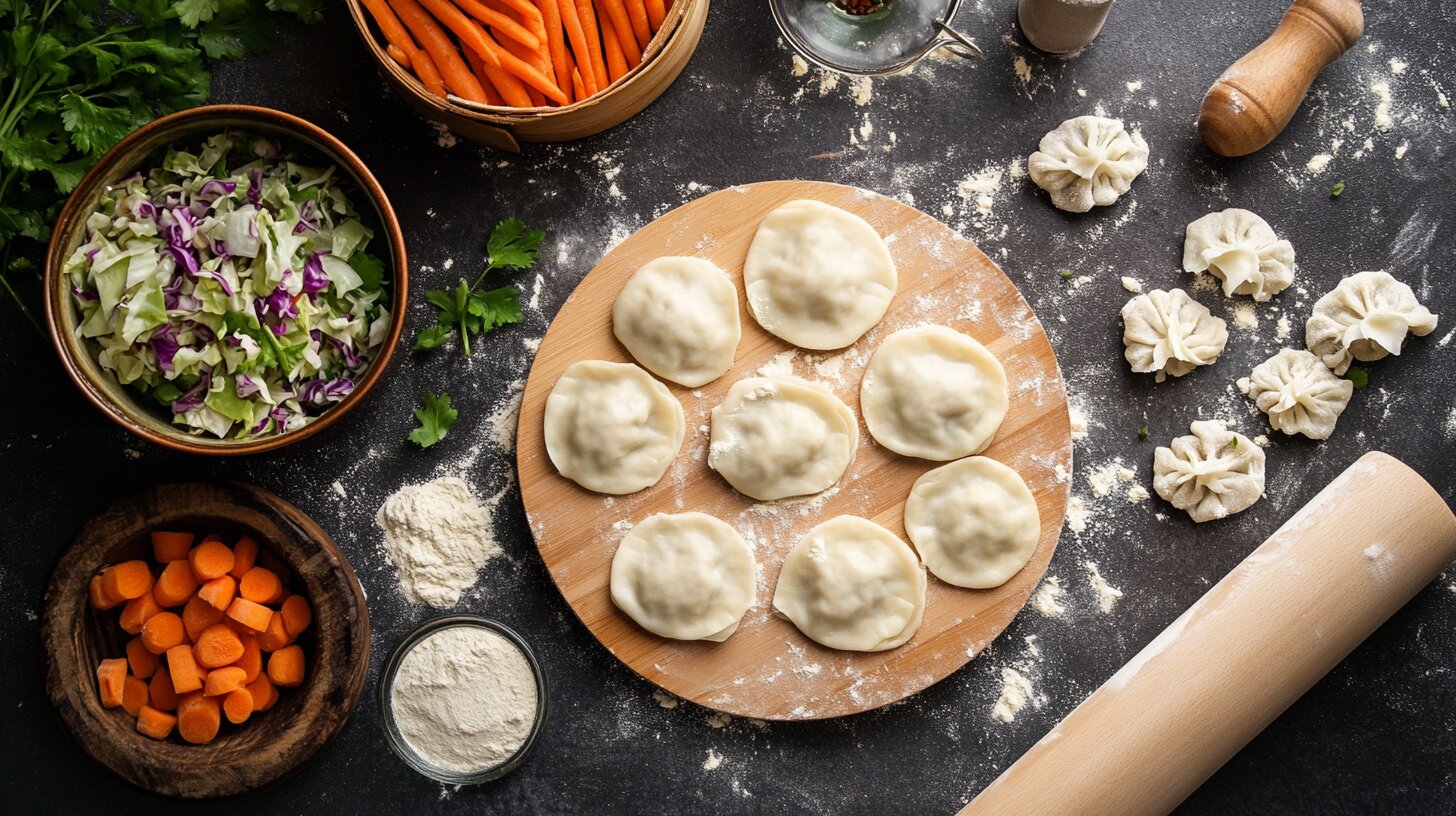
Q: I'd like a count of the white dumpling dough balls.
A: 14